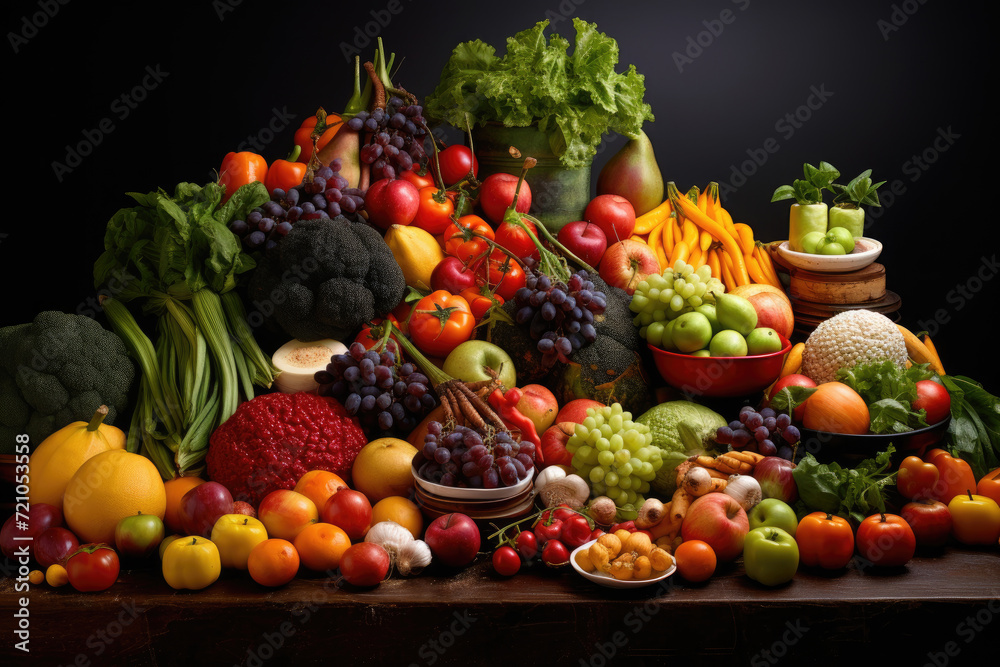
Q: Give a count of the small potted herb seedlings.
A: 2